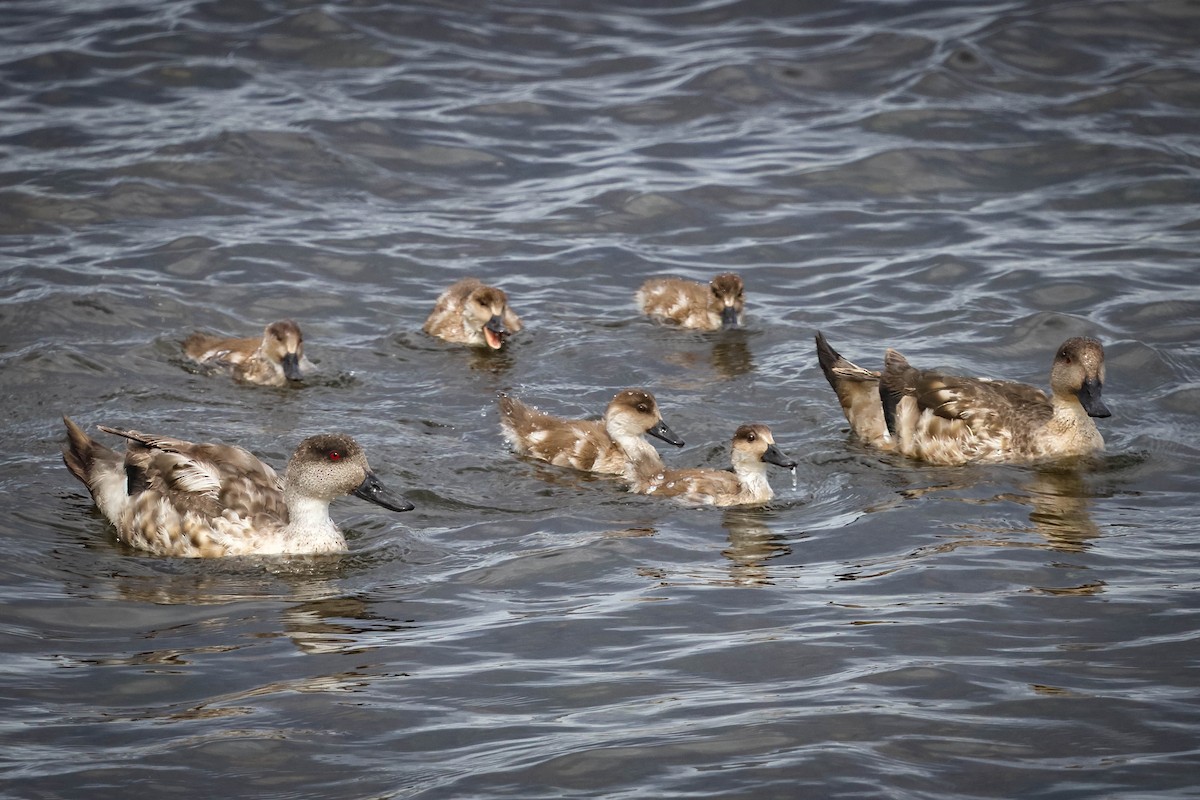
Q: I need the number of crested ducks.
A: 7